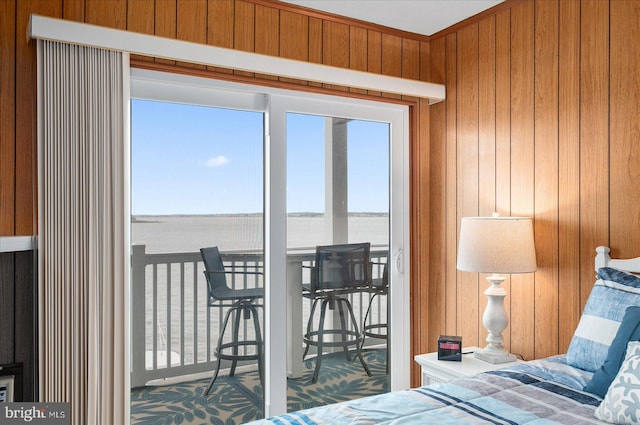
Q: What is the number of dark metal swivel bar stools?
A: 3